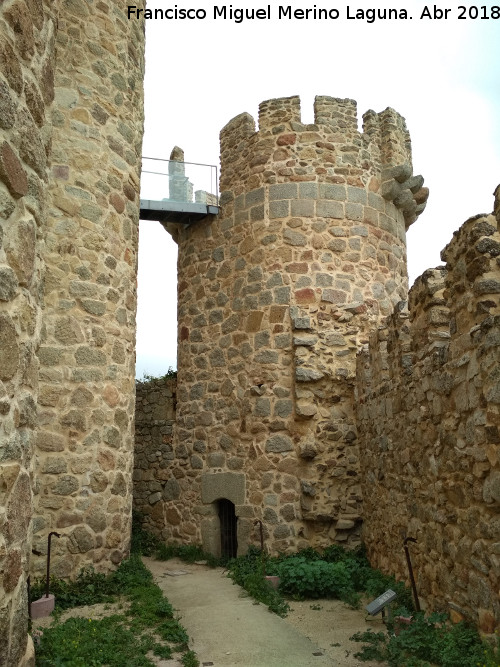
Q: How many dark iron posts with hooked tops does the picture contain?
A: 3